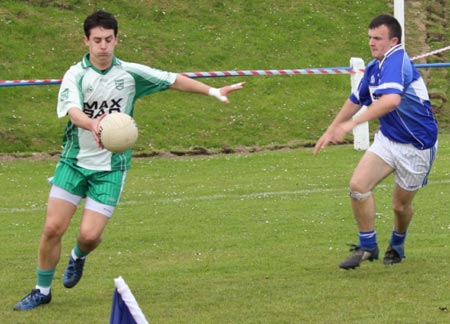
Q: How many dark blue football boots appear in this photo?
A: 2